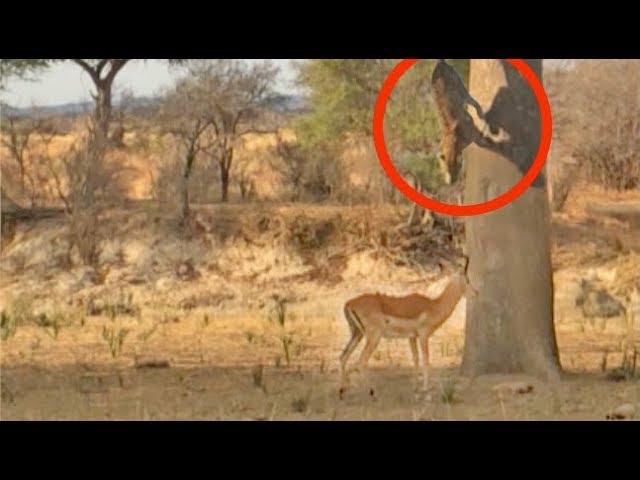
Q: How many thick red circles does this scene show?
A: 1